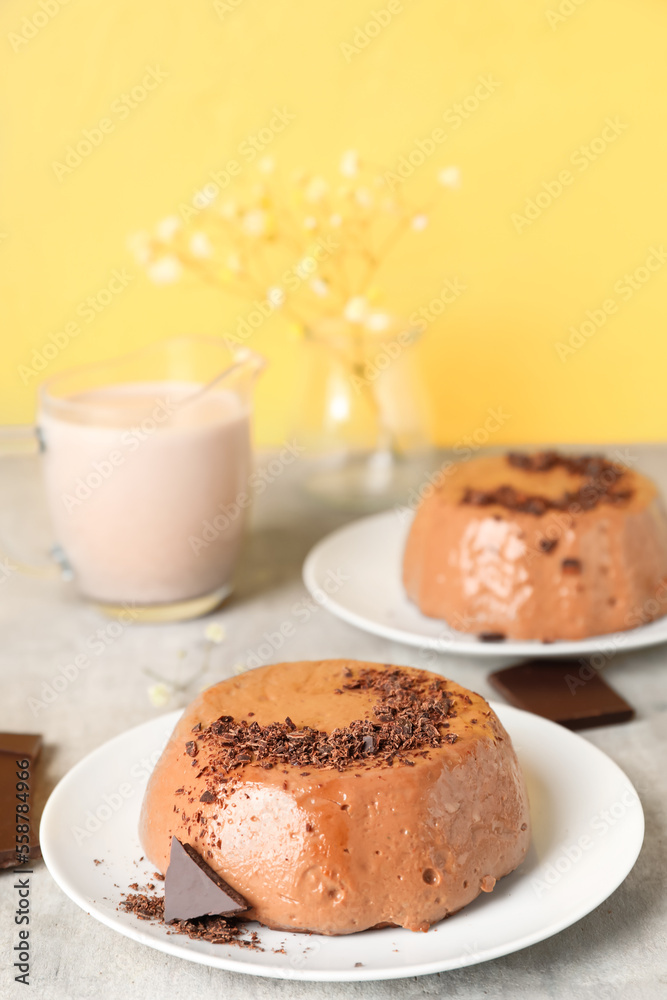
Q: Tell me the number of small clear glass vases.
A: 1